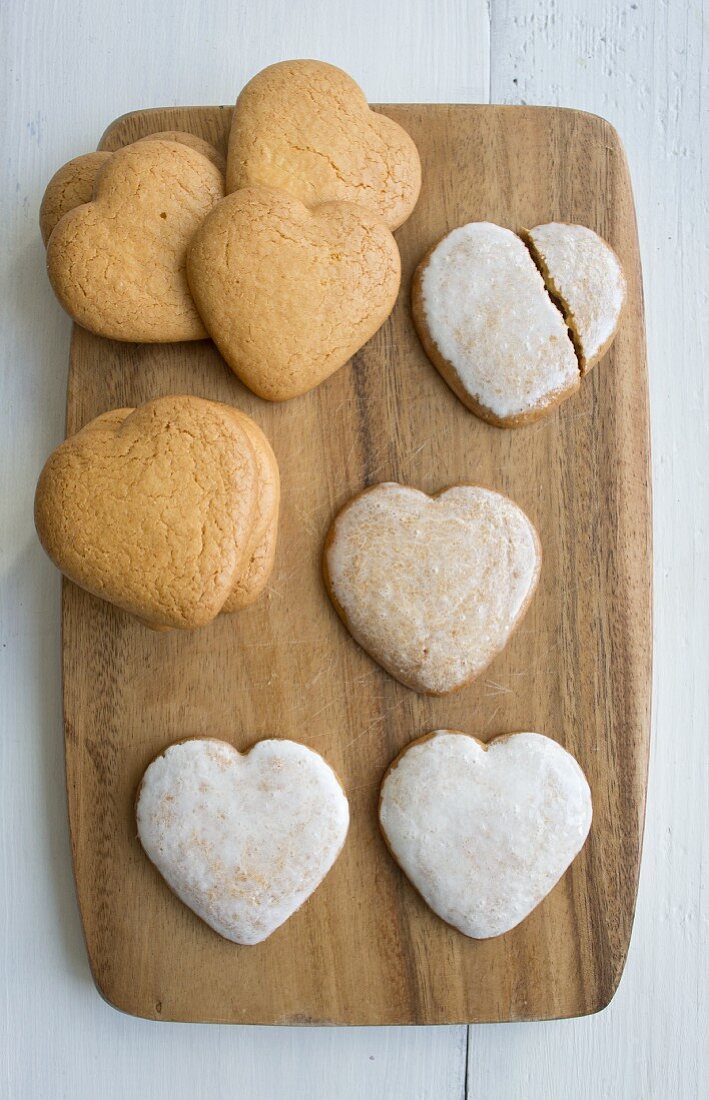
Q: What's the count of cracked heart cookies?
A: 1